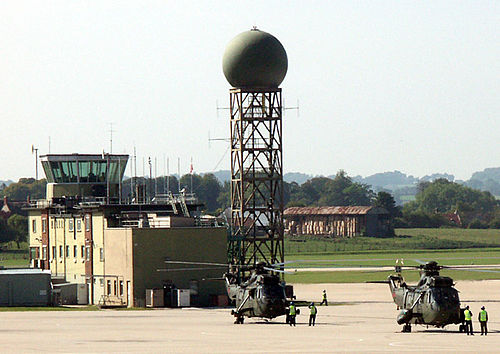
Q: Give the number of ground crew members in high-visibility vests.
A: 5